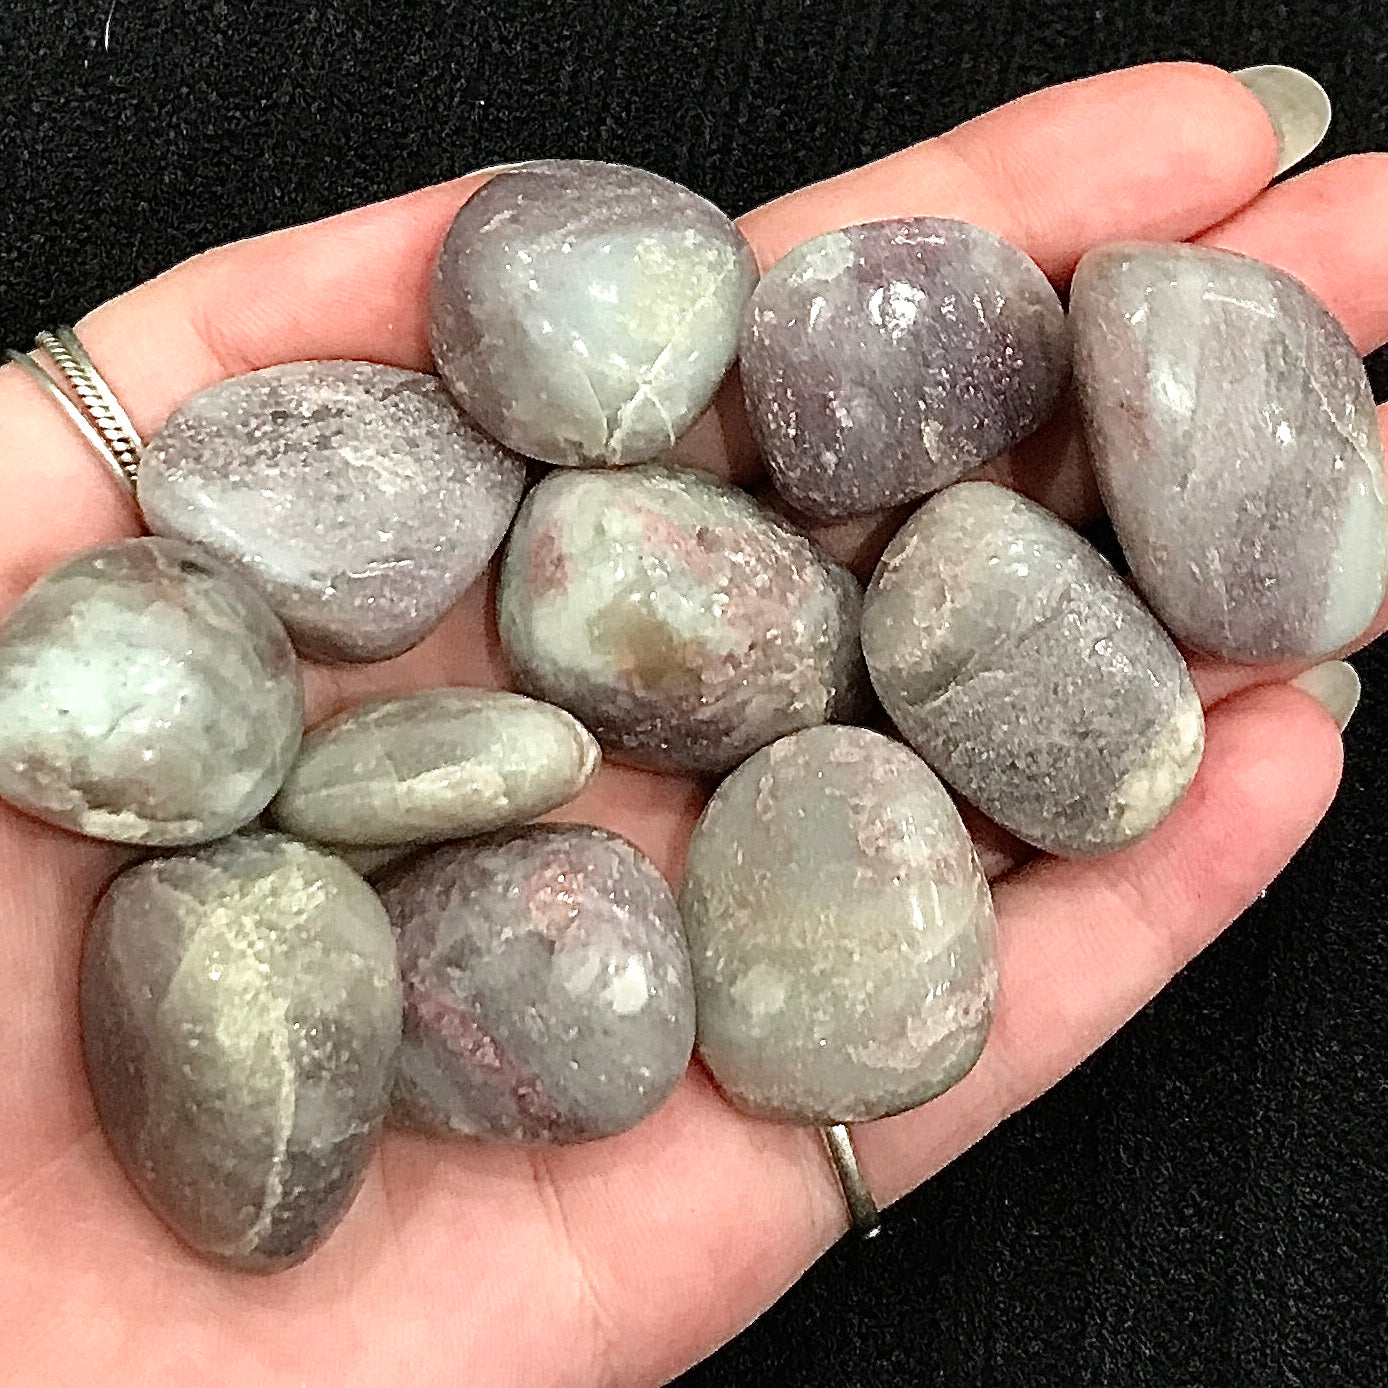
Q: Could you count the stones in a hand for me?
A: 11